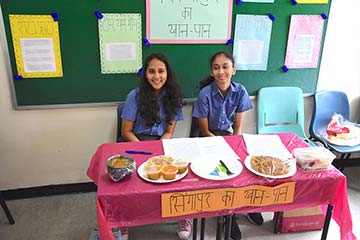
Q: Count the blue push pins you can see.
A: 11